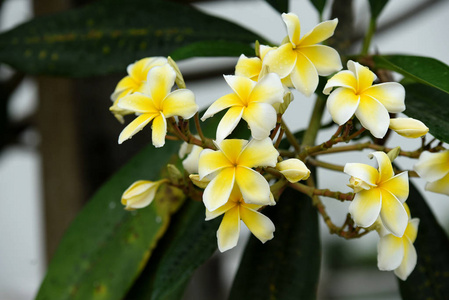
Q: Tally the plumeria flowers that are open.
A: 11